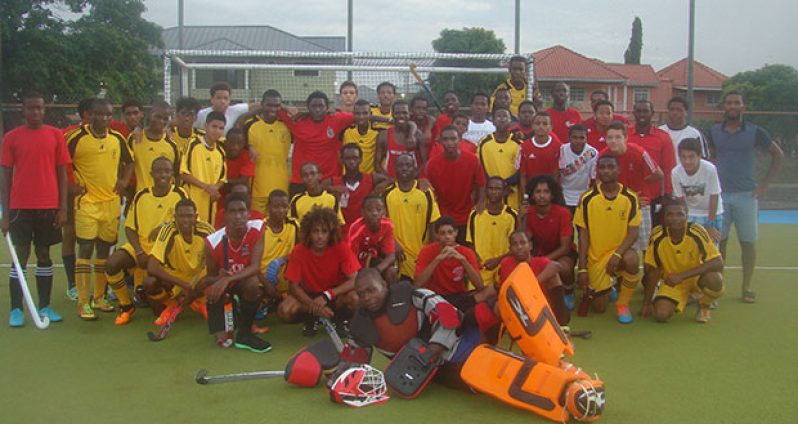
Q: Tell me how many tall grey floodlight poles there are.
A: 4